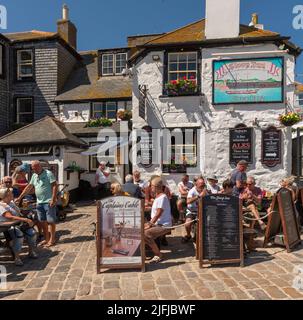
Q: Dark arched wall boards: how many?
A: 3